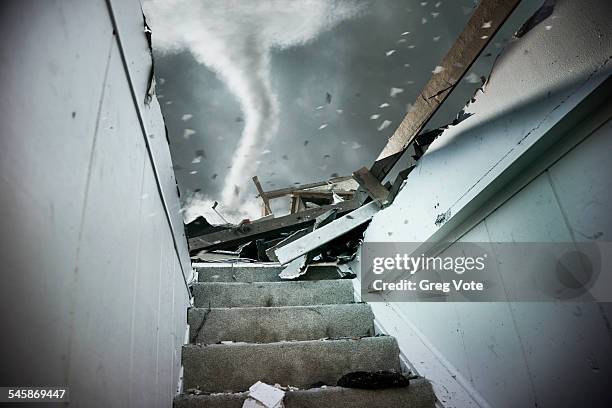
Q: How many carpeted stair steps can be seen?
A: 5